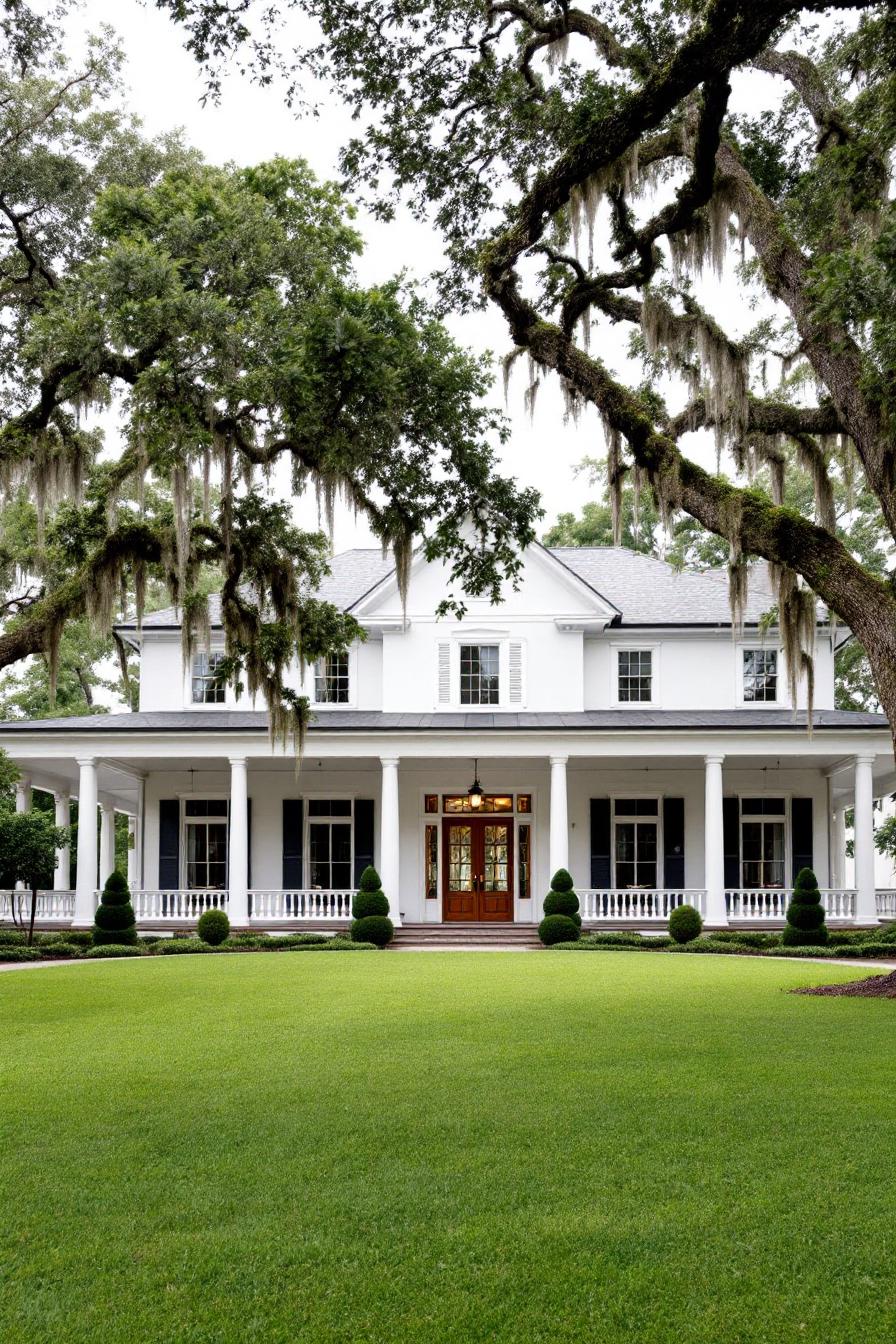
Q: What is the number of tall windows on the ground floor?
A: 4